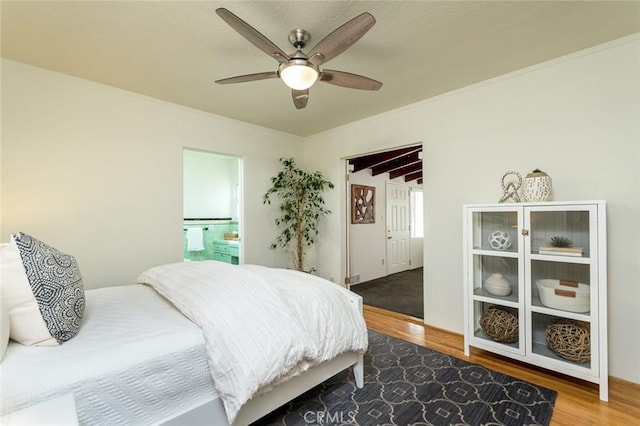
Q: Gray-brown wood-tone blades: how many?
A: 5